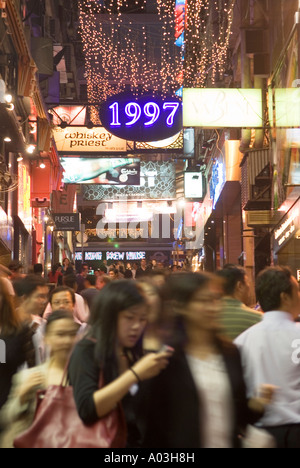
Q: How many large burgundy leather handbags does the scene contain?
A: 1